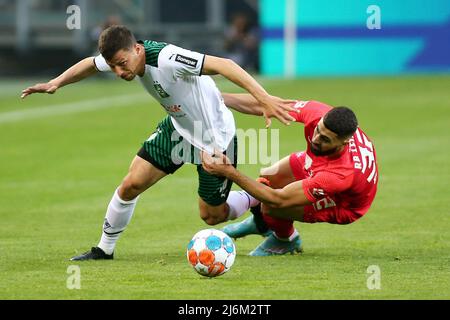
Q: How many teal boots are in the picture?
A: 2